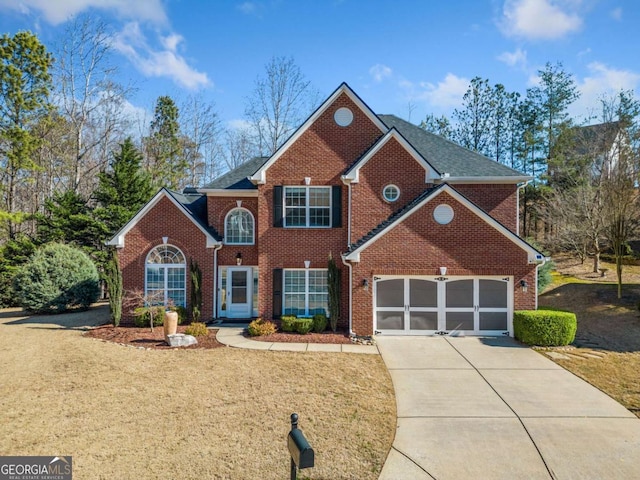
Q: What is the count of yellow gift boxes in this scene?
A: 0